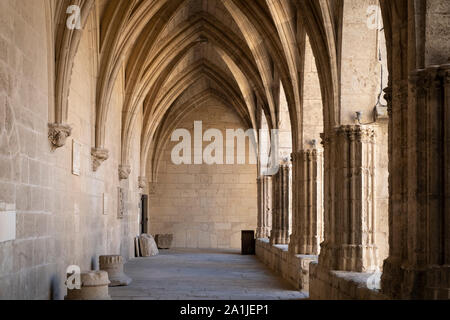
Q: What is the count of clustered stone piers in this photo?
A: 5